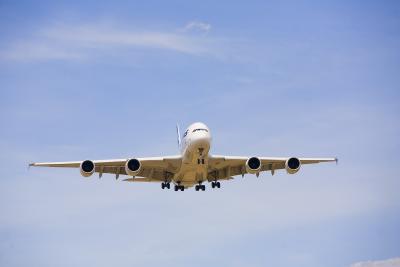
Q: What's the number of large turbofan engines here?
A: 4